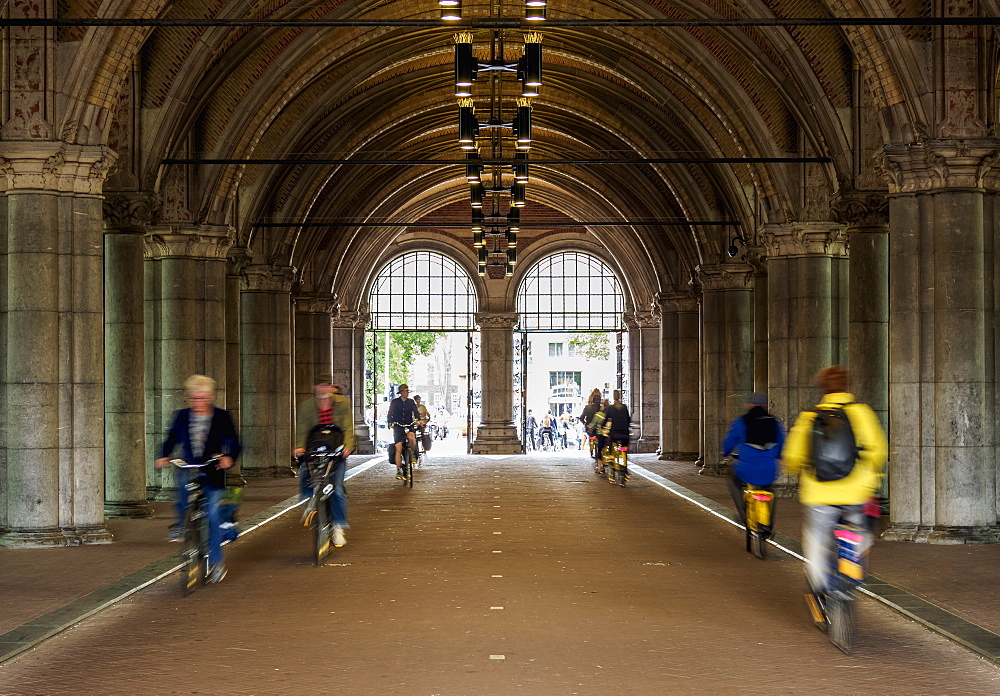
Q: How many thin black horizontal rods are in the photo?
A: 3